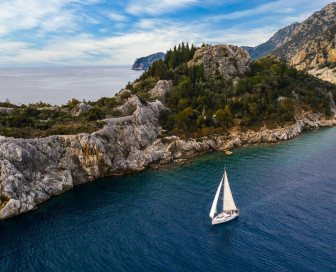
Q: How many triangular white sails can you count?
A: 2